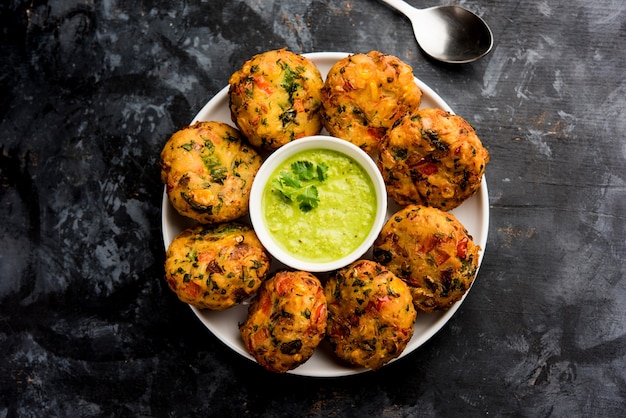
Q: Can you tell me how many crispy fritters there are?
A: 8